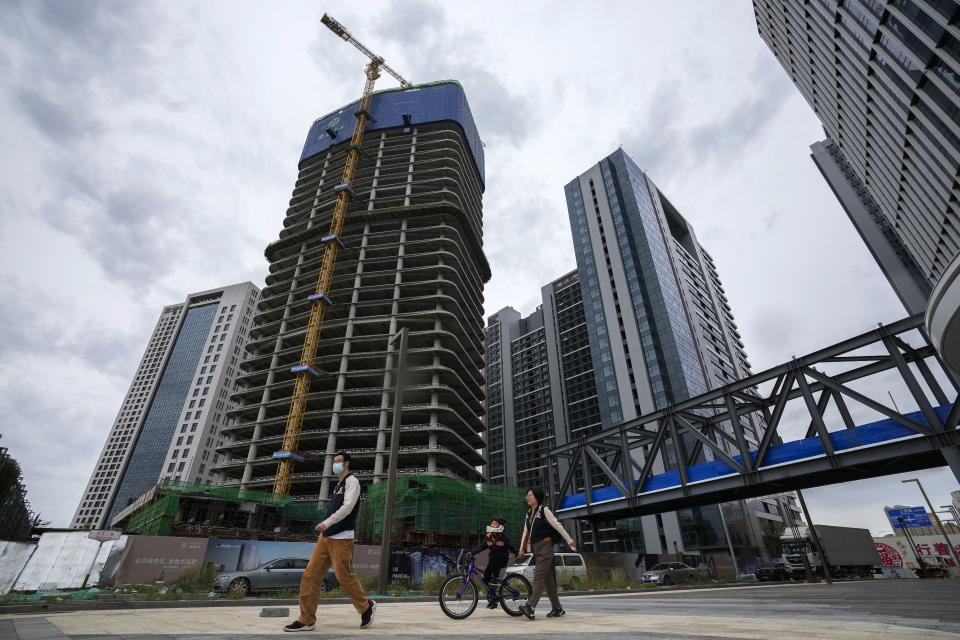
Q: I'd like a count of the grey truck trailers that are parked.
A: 1